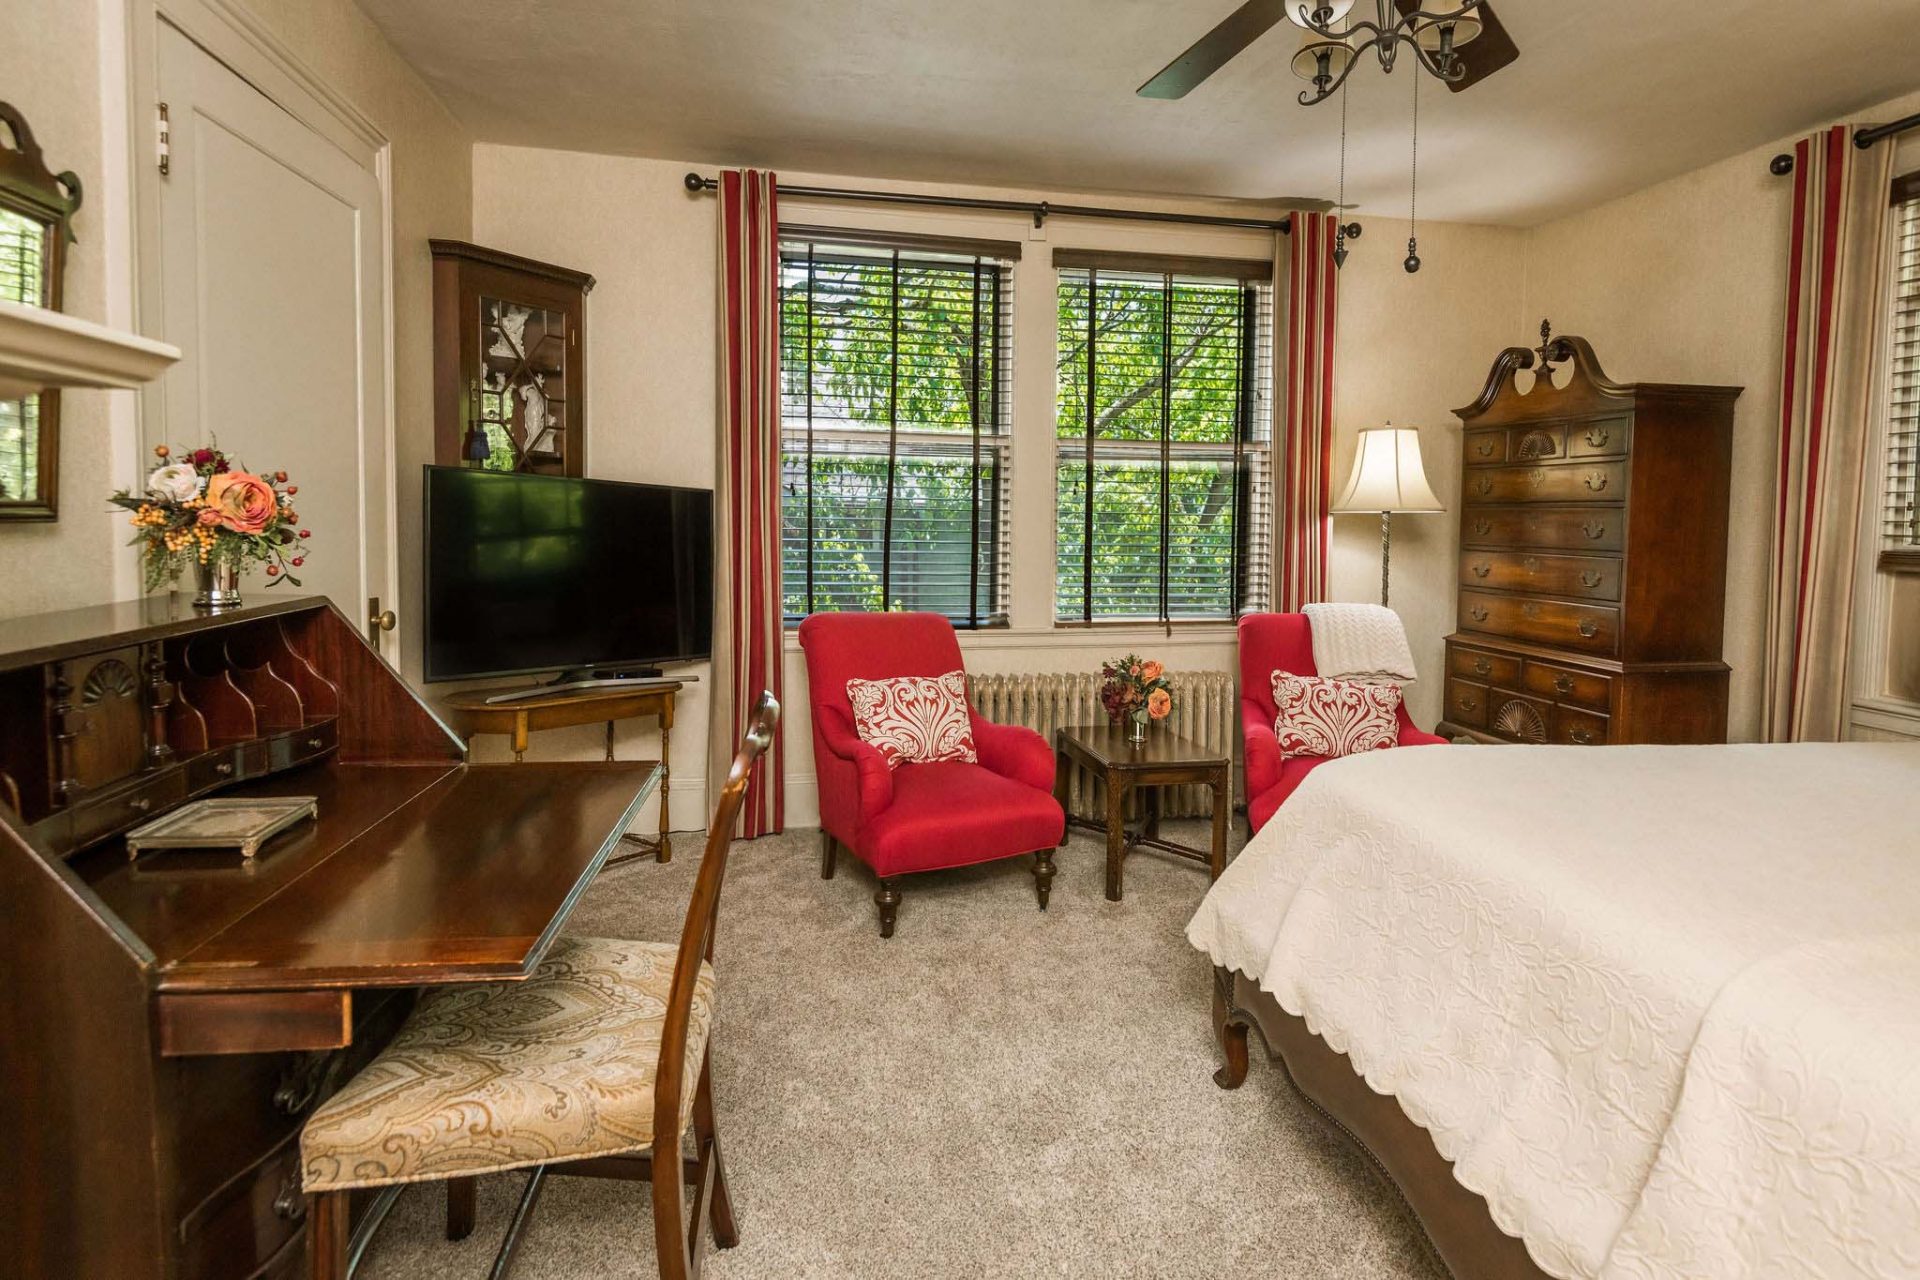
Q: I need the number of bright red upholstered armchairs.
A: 2